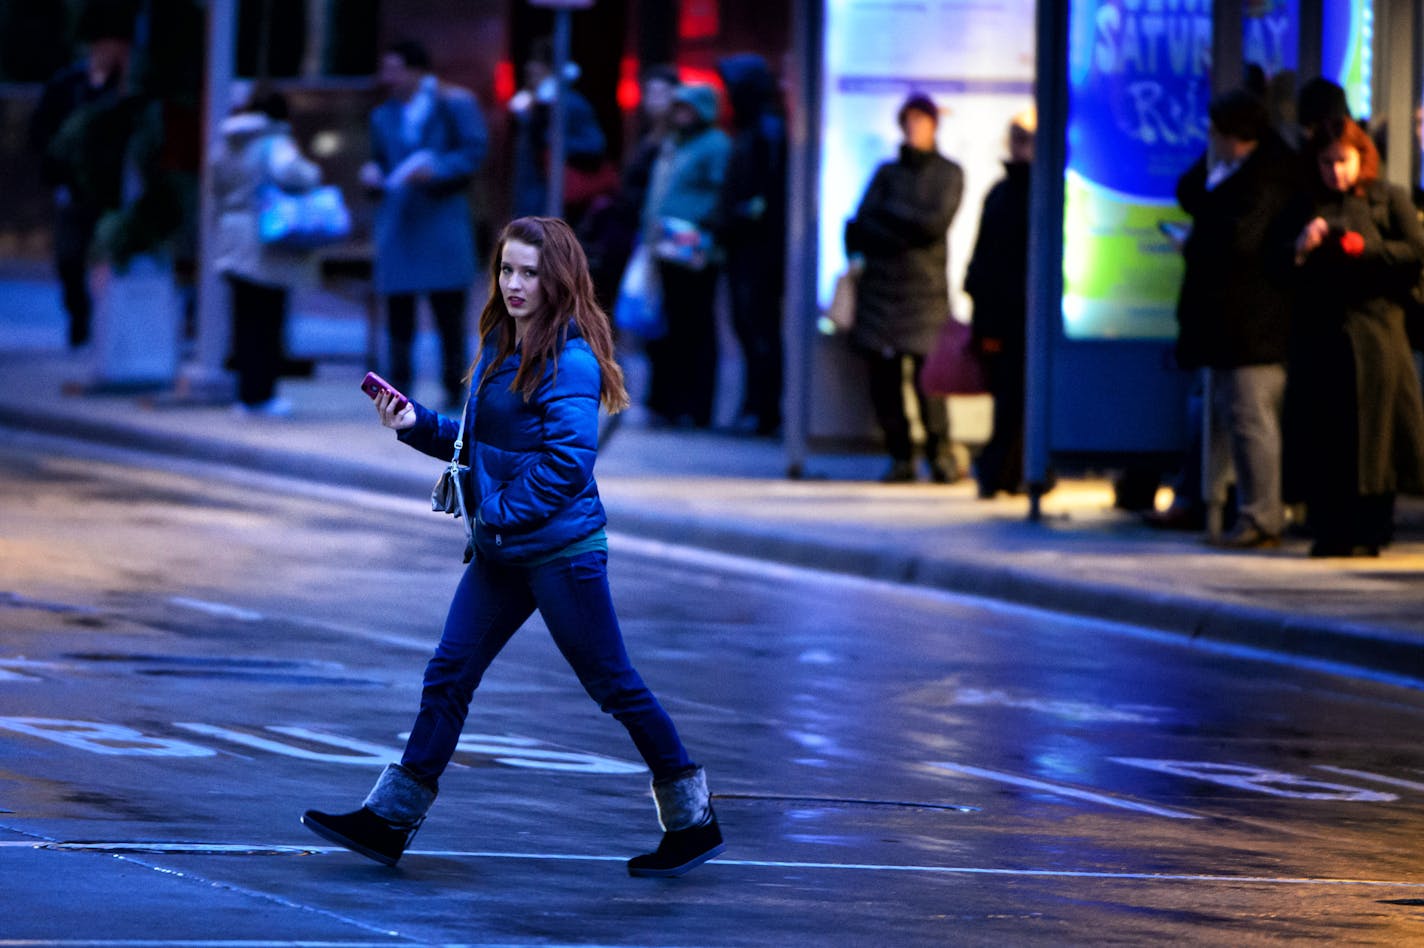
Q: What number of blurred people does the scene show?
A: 12